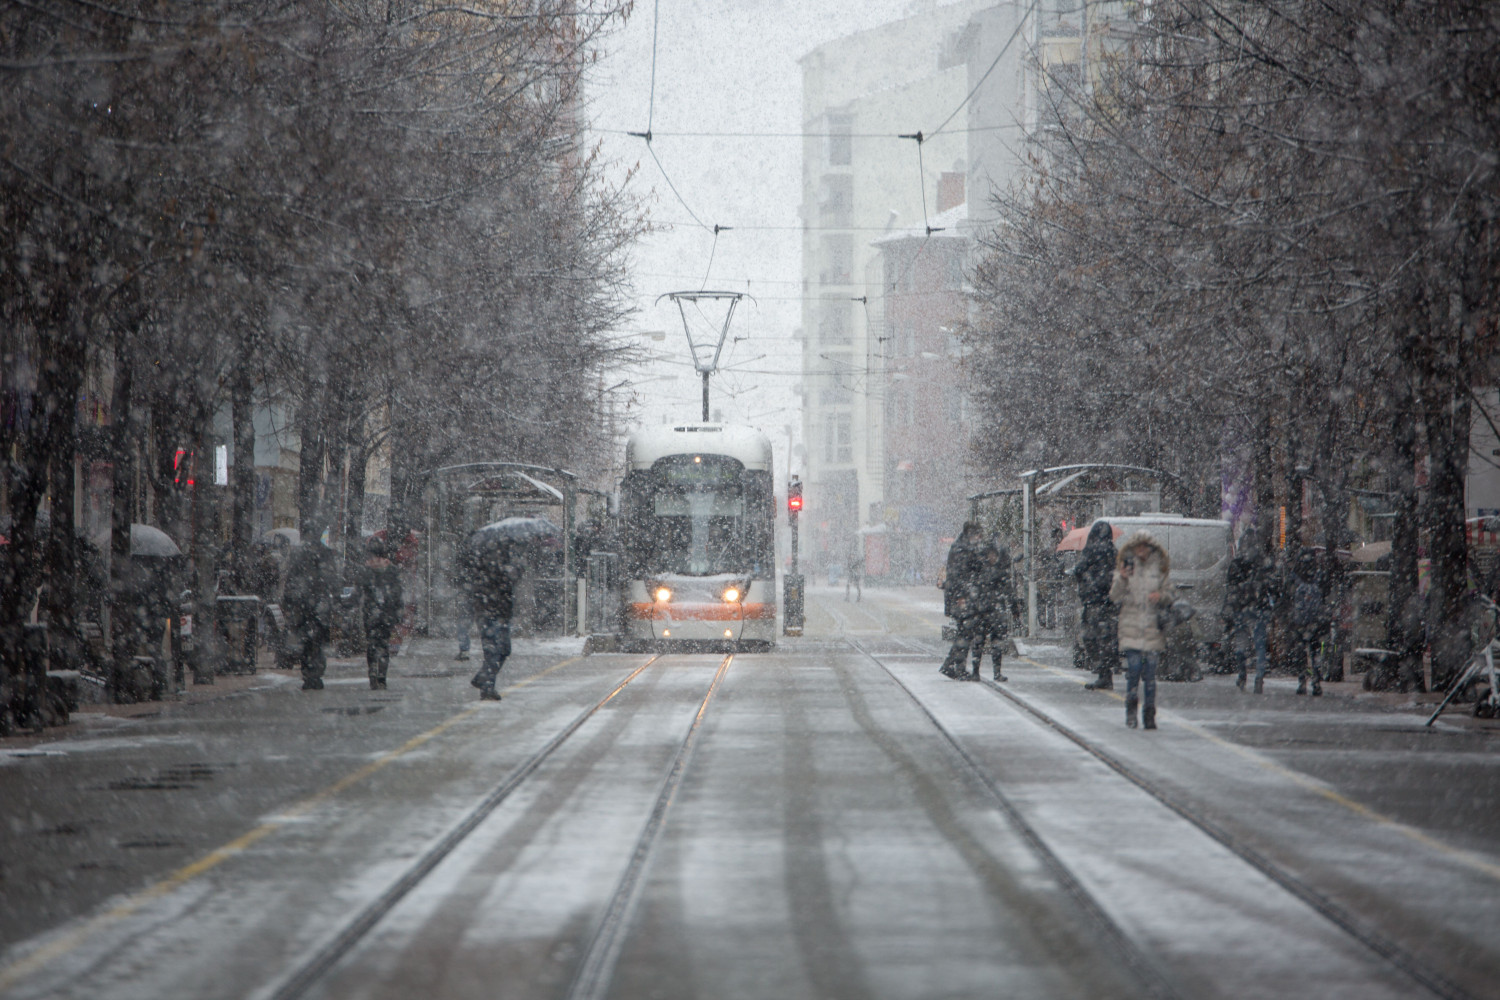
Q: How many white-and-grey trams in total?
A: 1